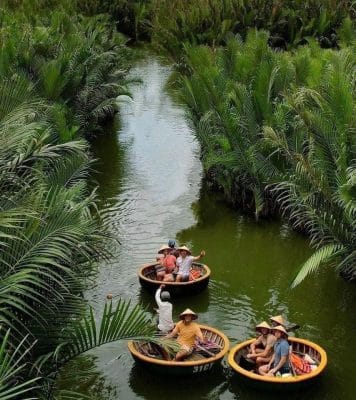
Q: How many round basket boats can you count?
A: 3